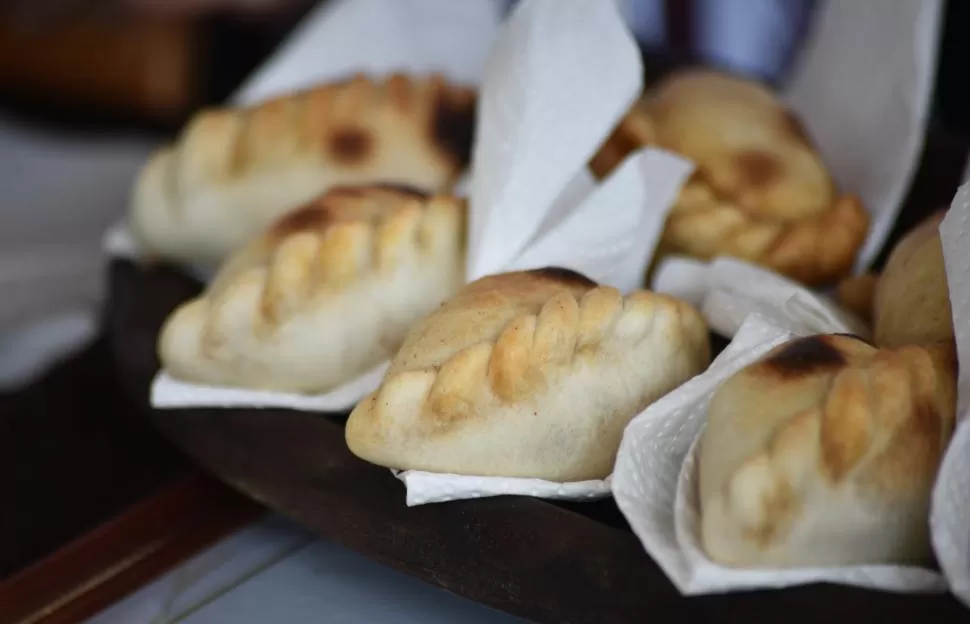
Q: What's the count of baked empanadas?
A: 6